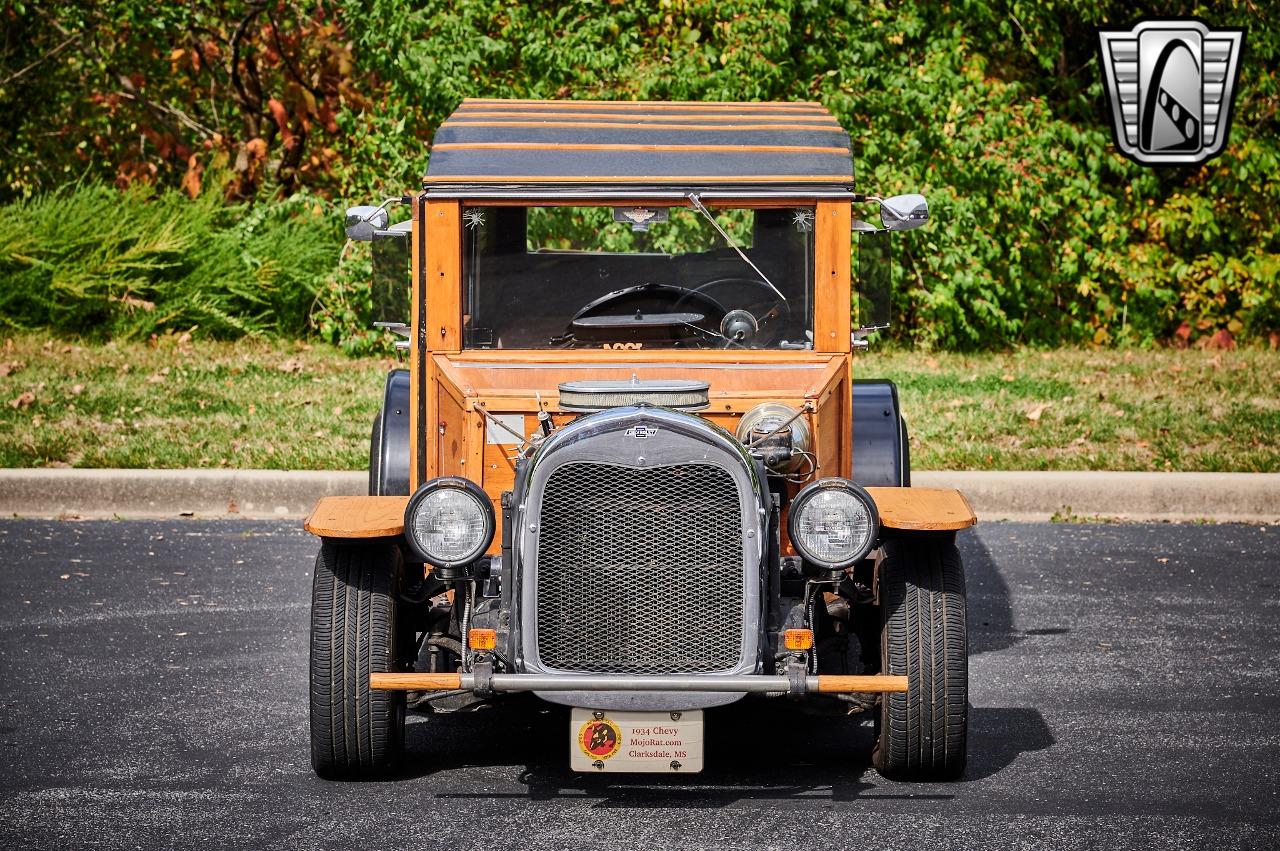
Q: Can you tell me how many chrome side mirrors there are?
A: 2